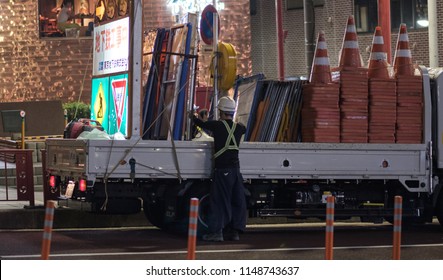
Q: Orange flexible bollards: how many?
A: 4